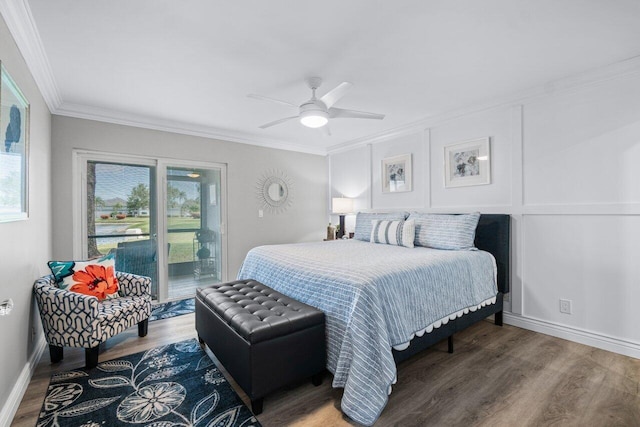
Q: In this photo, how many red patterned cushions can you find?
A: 1